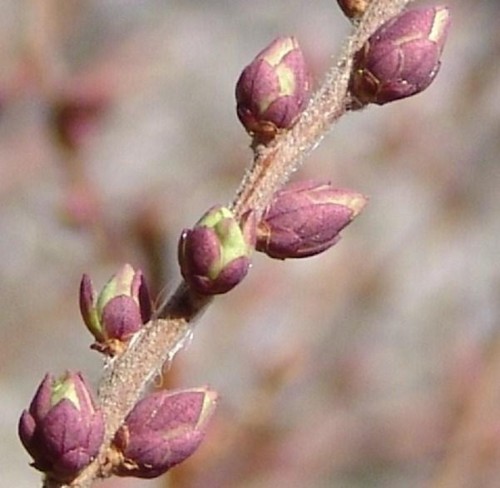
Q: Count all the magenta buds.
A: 7